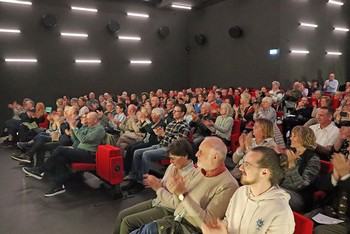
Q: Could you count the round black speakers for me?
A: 5